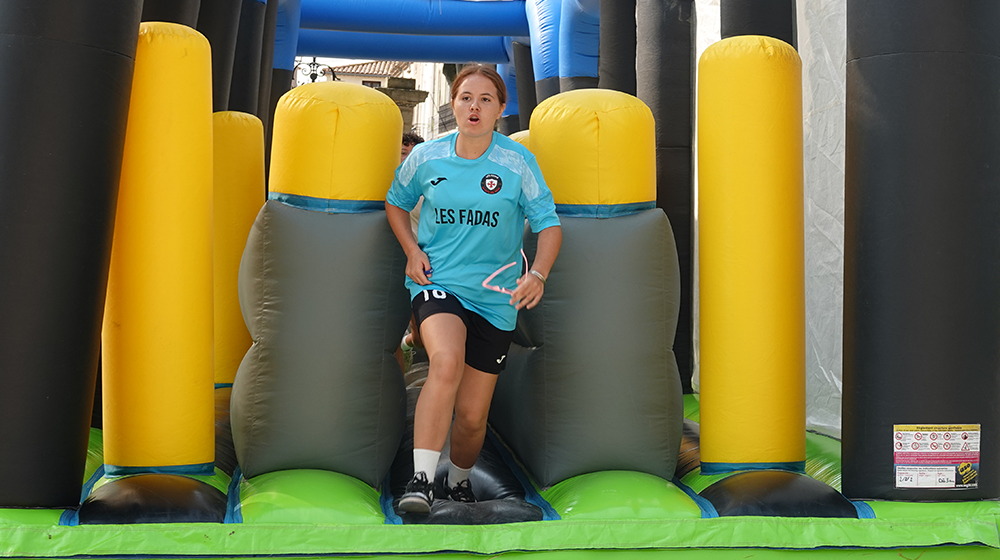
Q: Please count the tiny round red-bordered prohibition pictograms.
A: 9